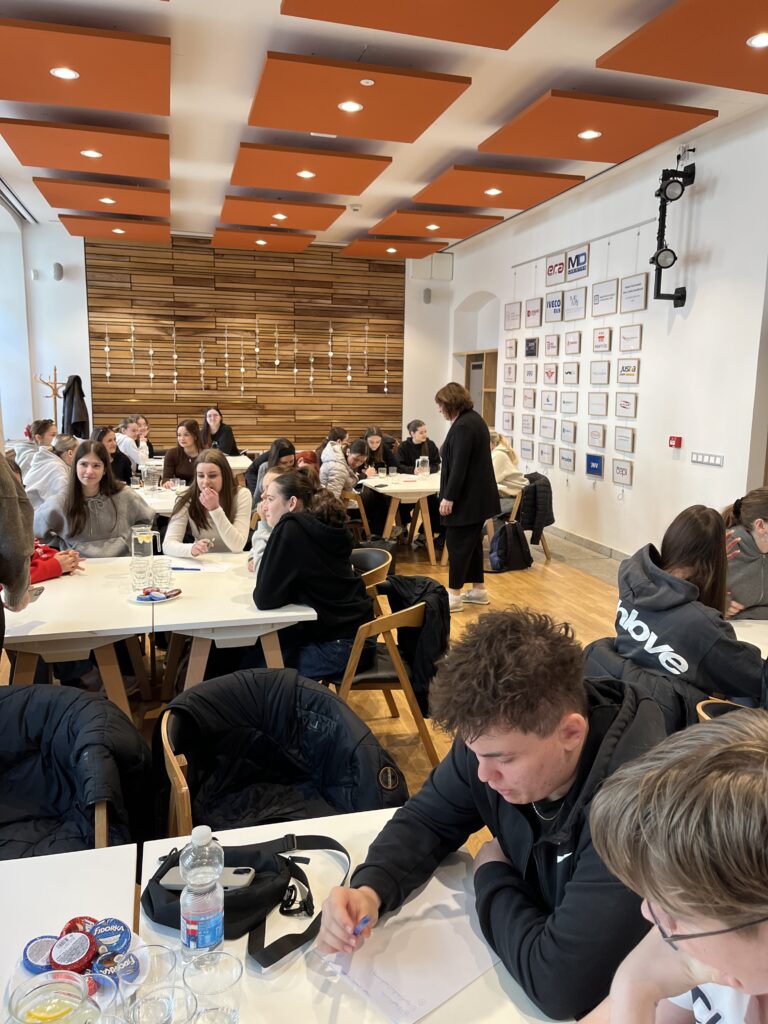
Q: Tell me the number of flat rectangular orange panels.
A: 14